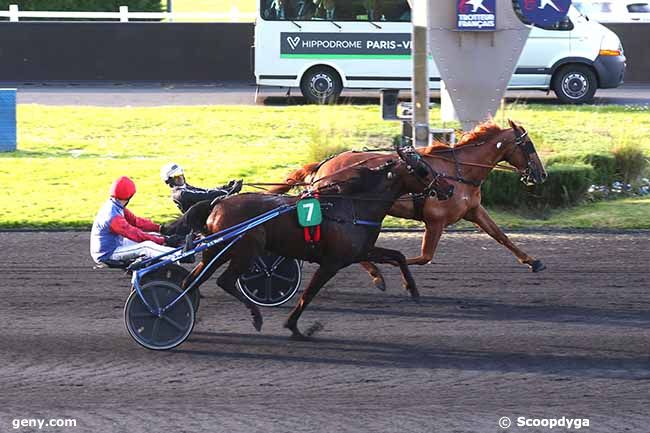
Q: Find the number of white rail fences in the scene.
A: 1